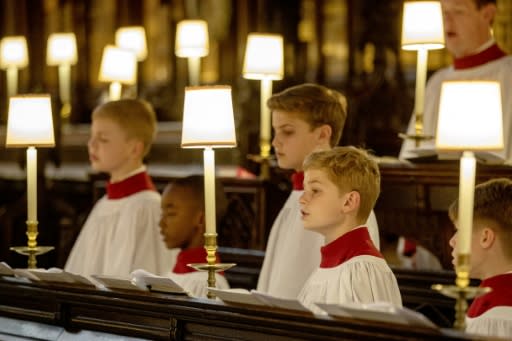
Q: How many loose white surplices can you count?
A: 6